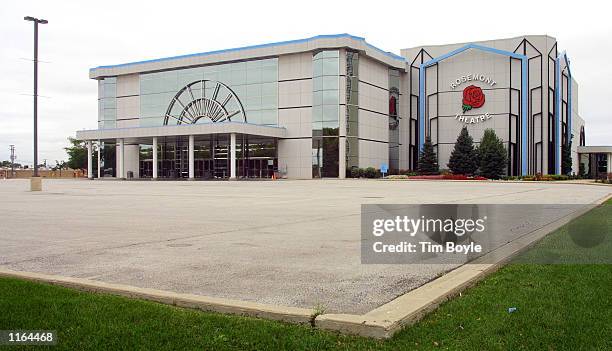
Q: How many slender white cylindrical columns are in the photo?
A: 6